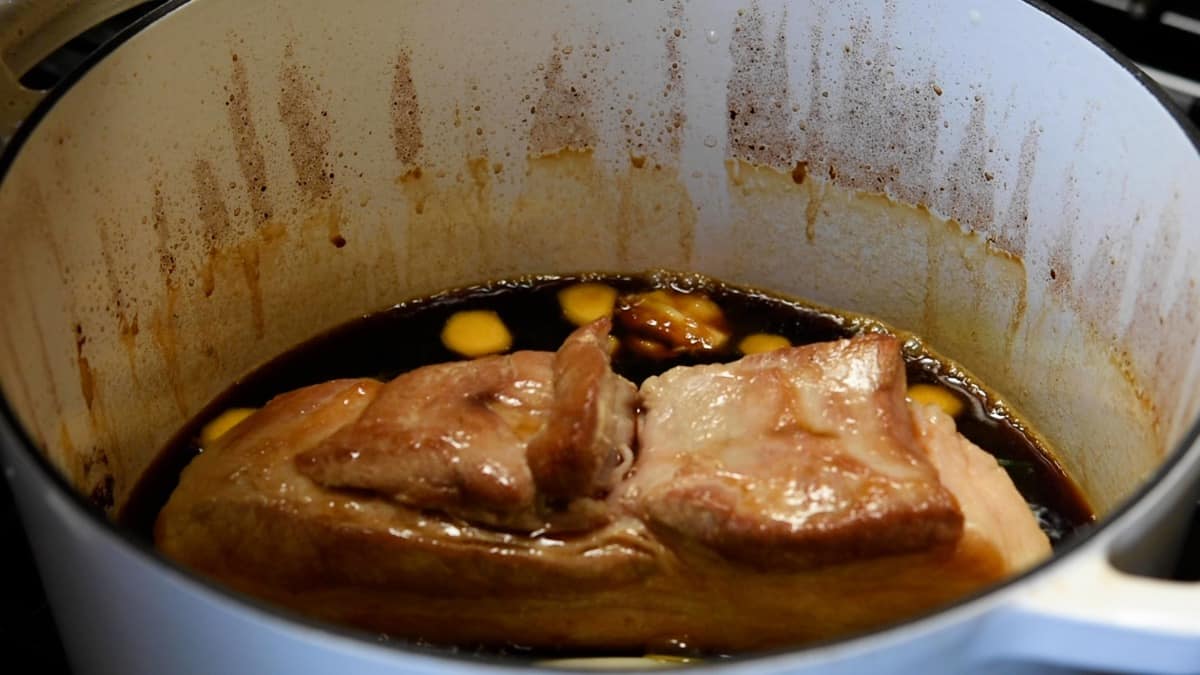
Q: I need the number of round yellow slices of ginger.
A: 5